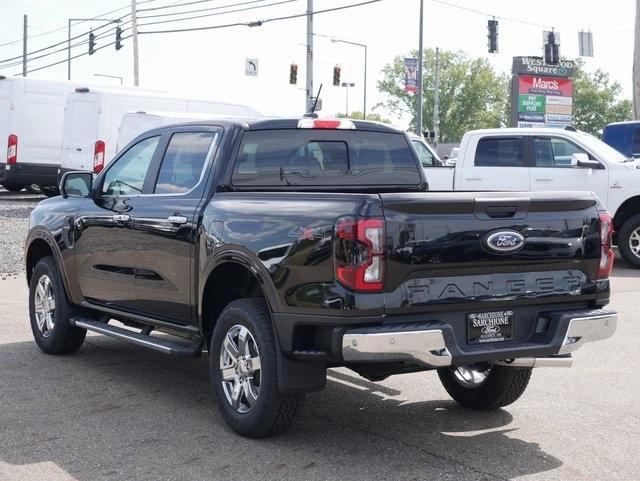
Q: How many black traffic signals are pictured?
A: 6